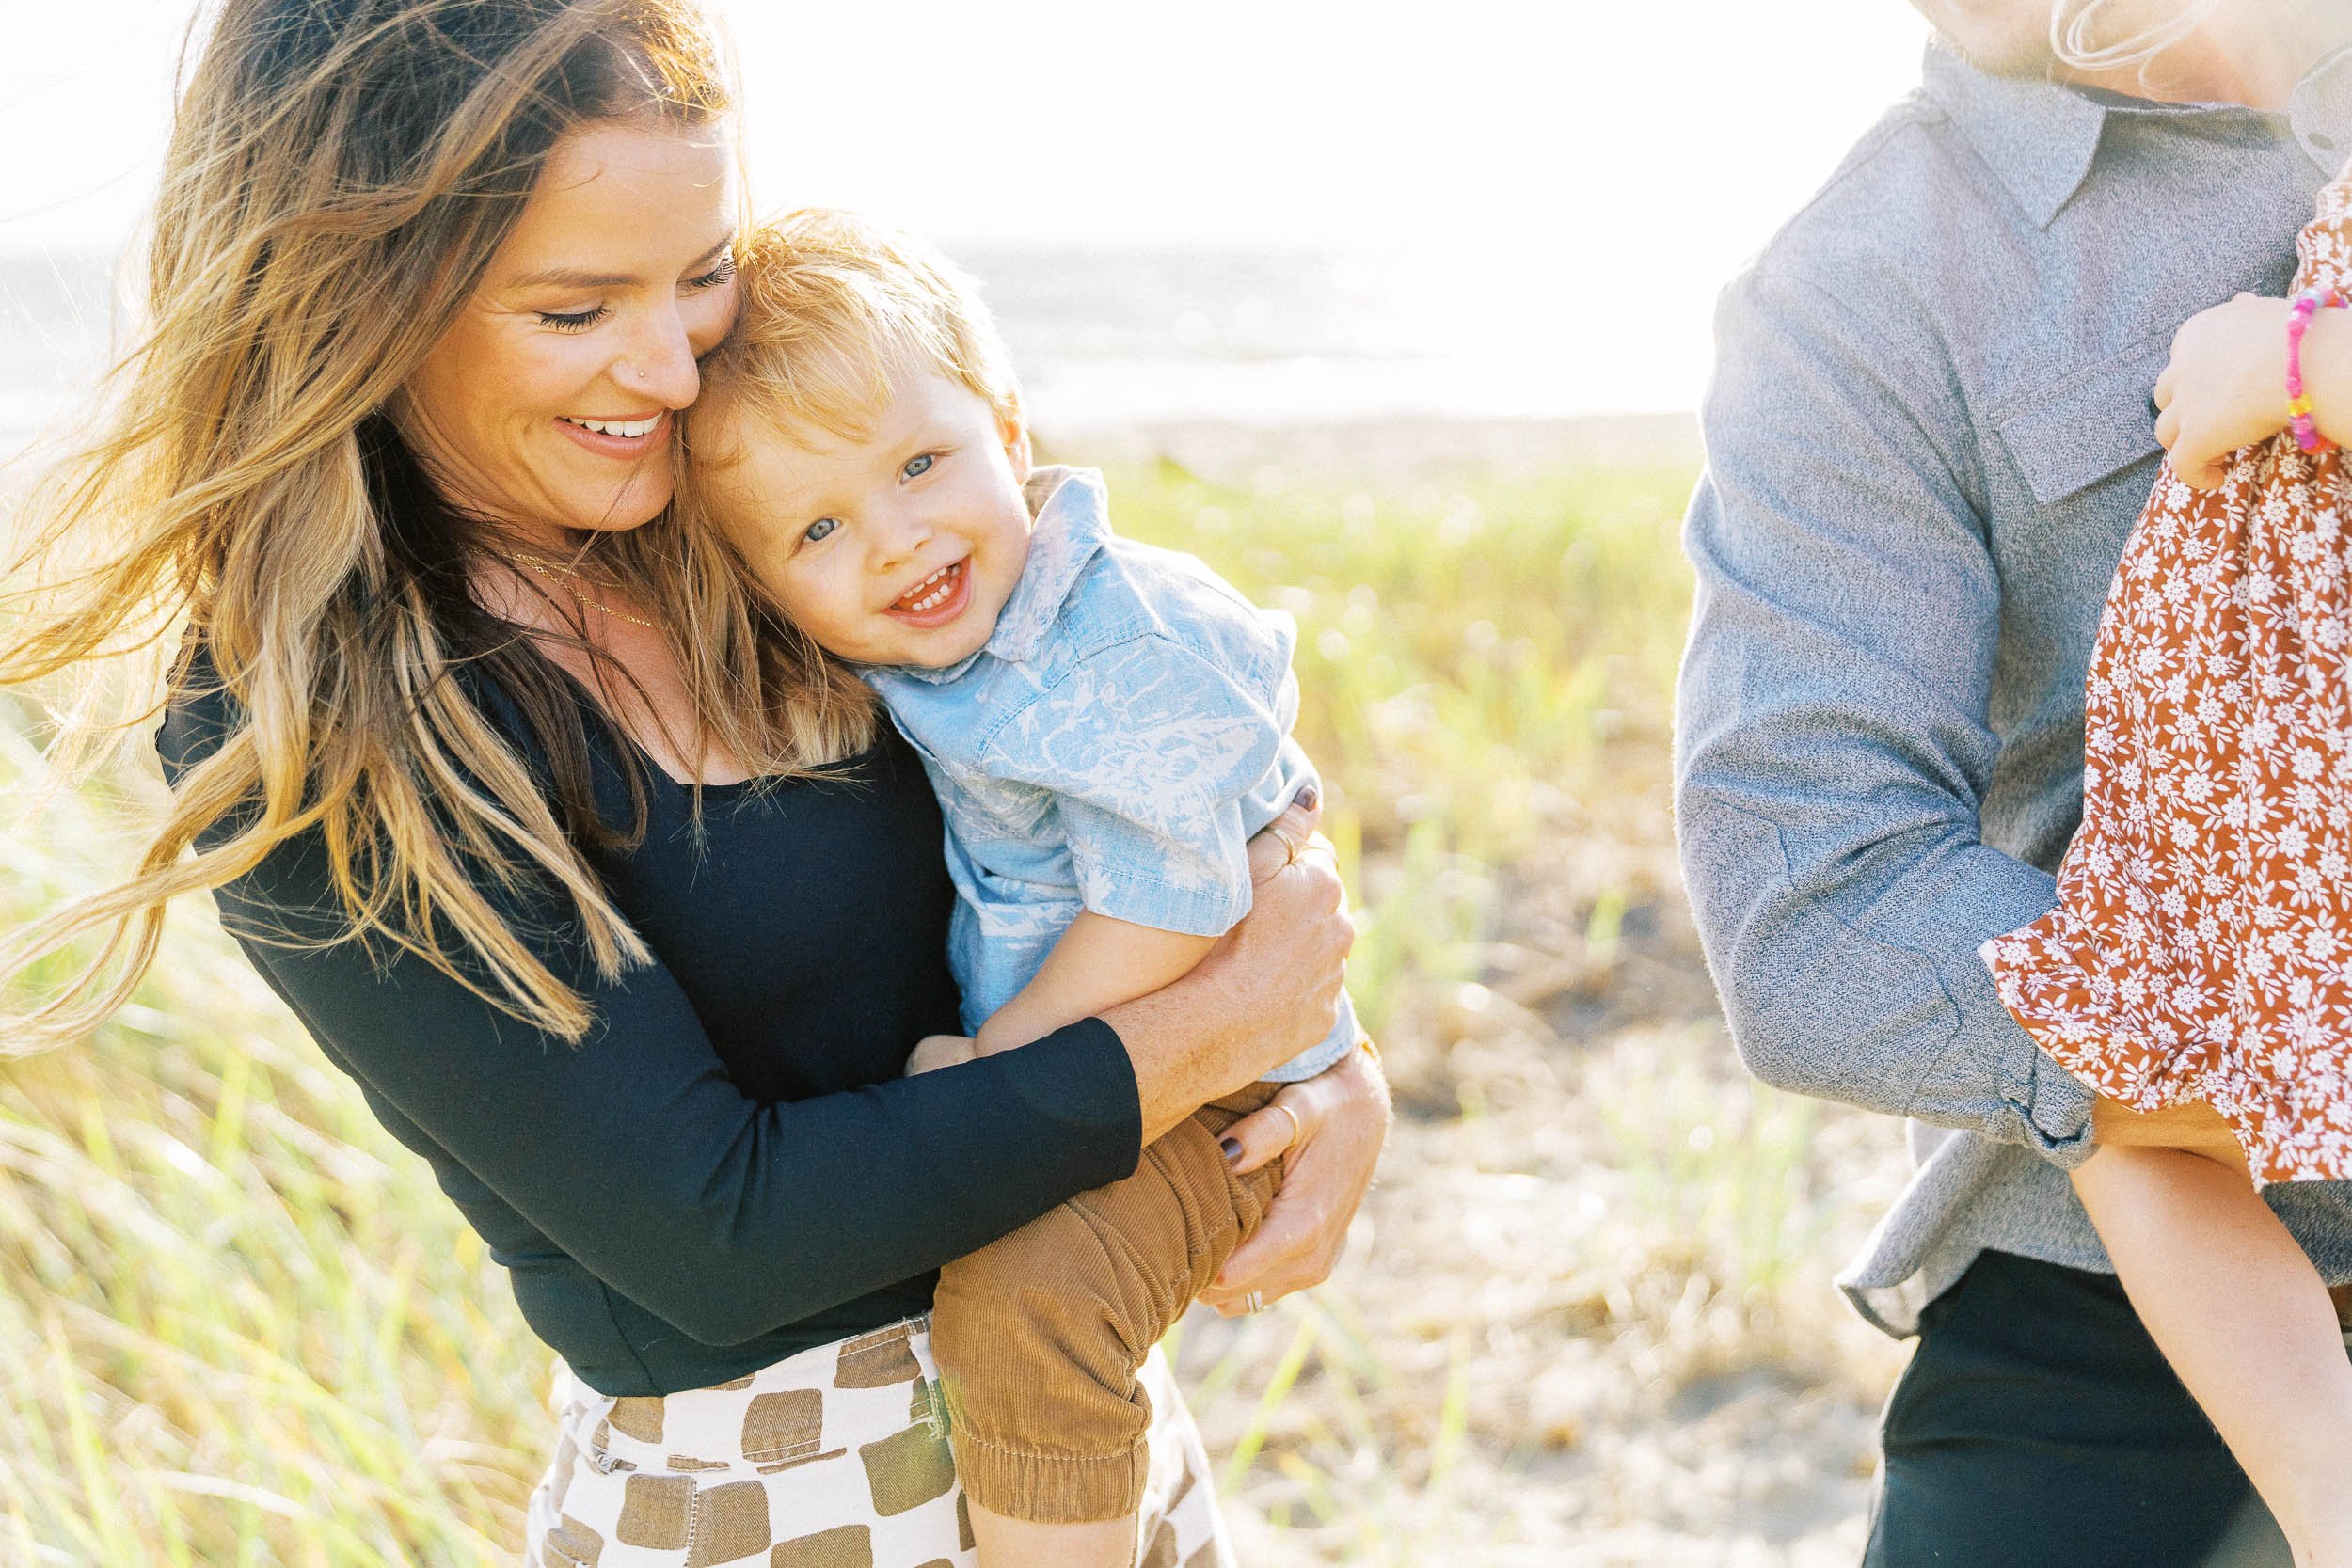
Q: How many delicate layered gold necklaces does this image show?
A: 2